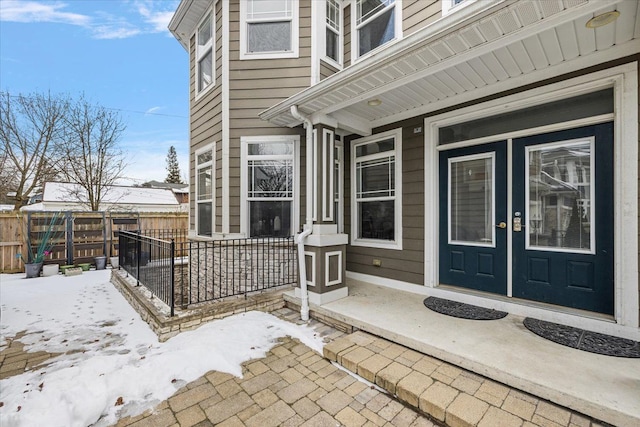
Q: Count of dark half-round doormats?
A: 2